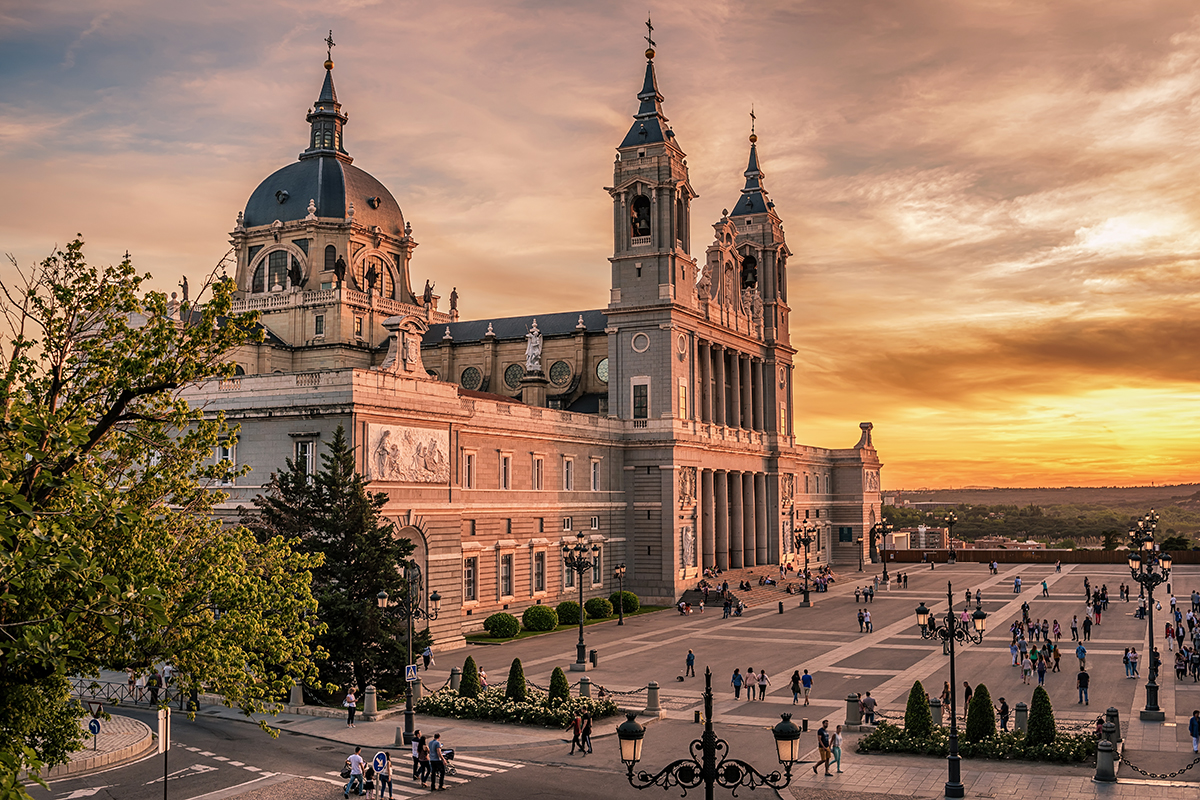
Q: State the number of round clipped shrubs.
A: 5